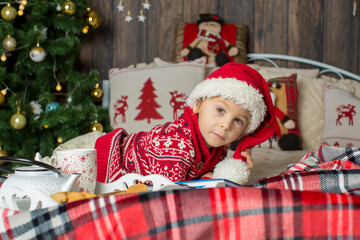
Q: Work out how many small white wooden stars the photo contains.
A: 4